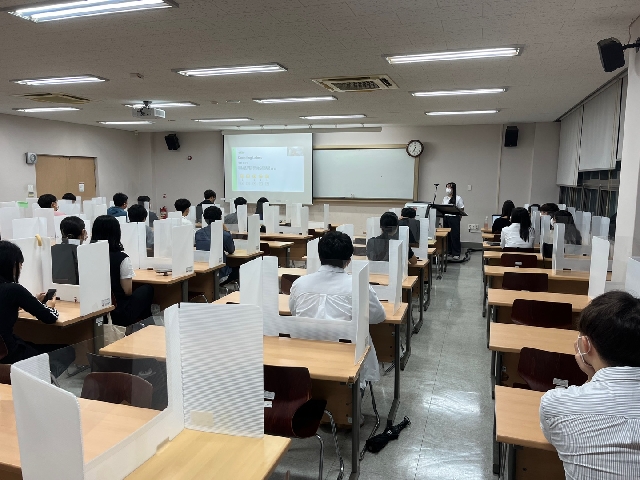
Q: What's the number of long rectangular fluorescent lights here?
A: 12